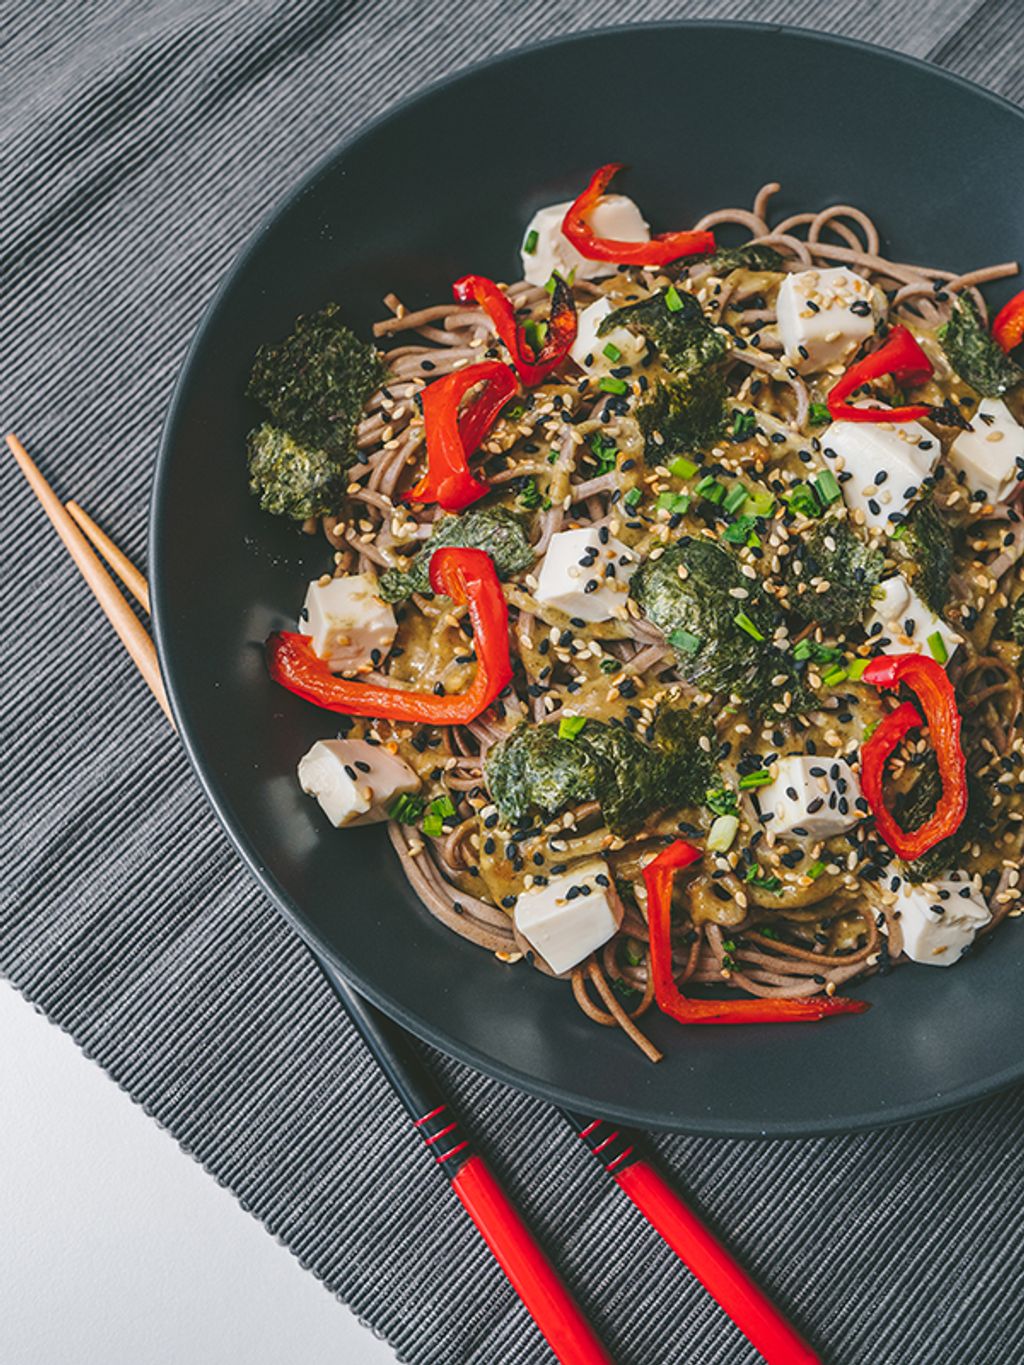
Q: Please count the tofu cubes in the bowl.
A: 12